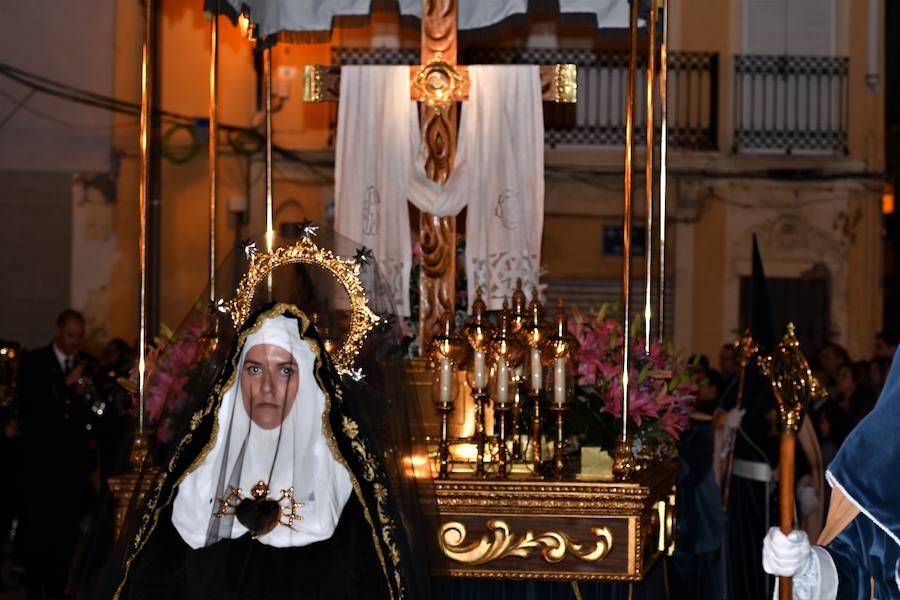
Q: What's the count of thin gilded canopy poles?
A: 6